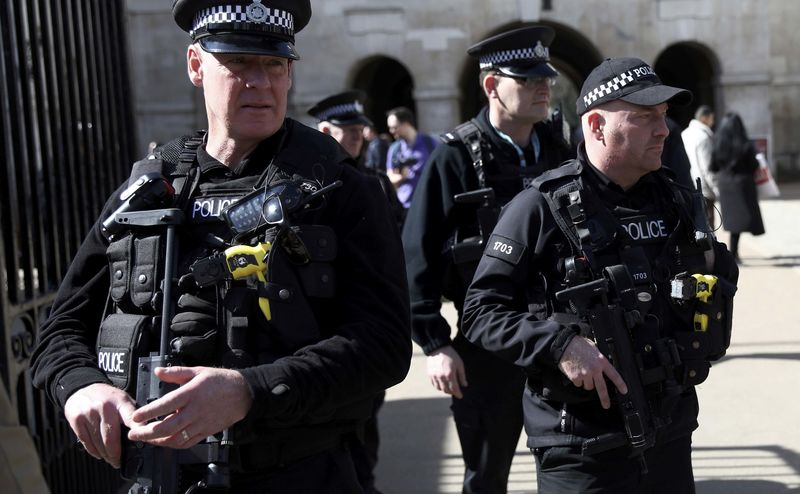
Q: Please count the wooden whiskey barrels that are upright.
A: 0